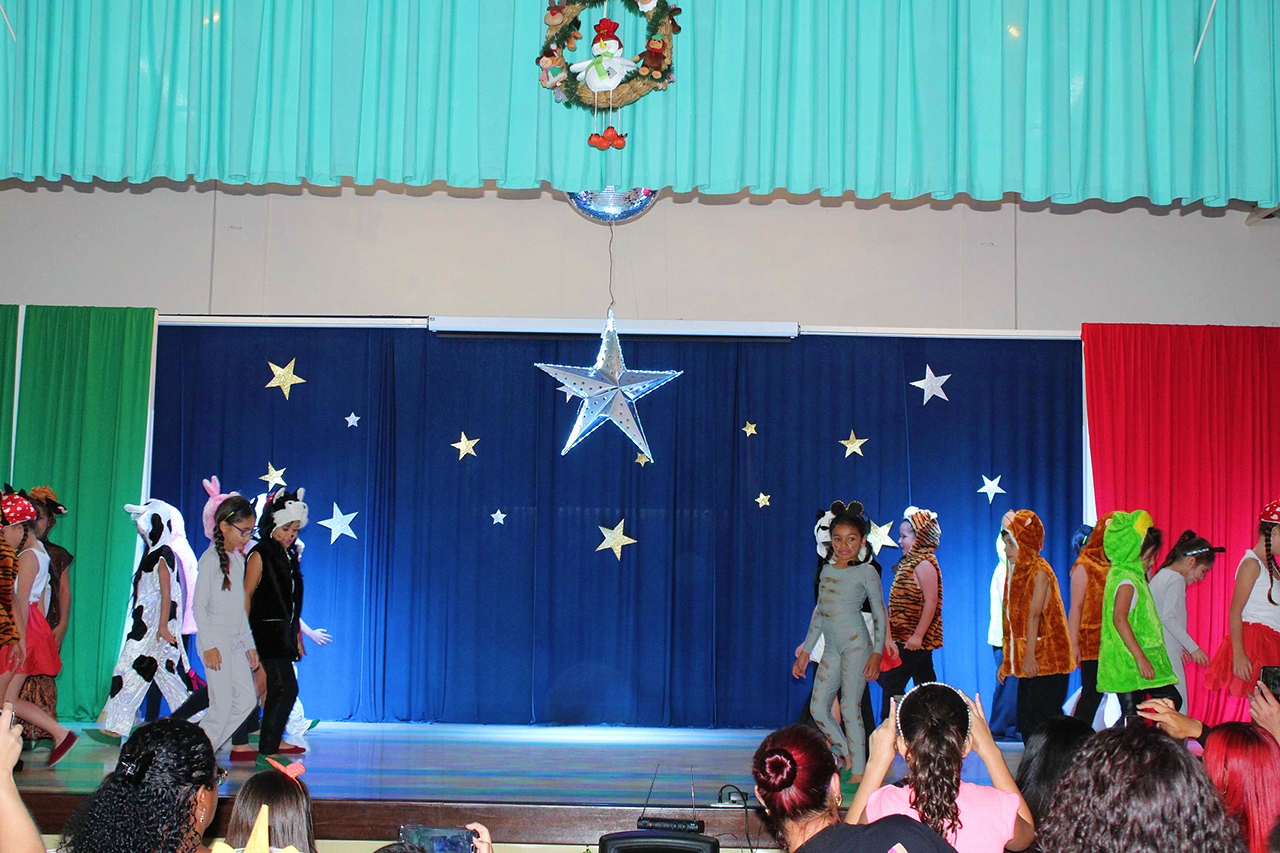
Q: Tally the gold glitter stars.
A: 9